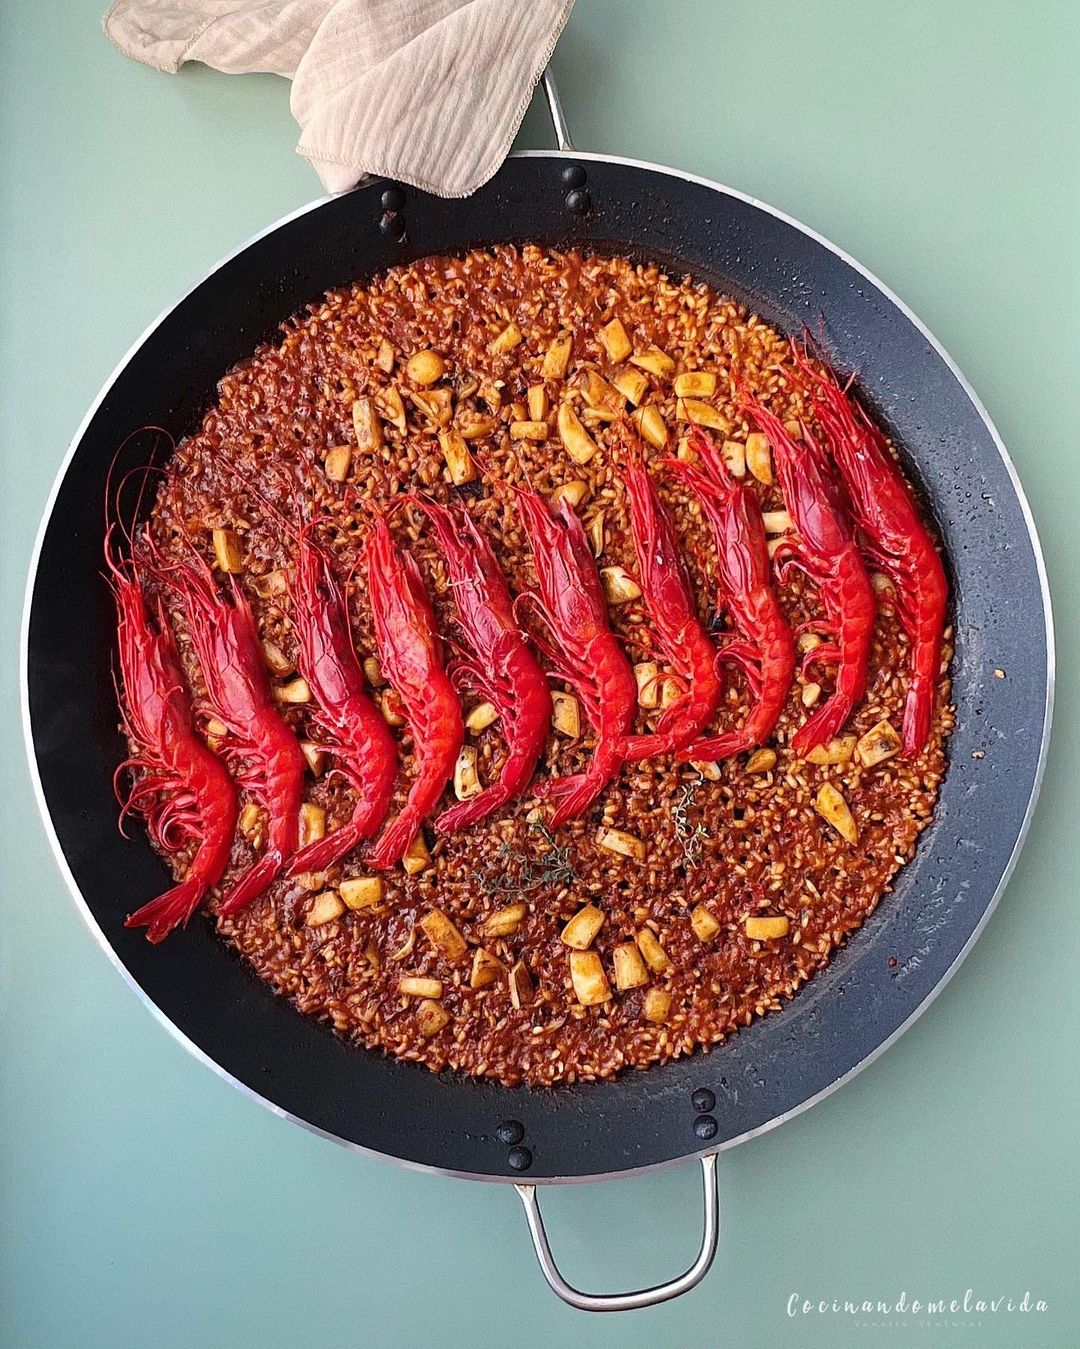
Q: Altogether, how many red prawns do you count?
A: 10